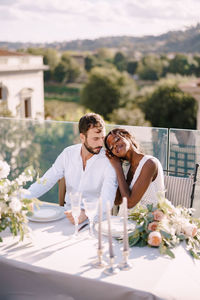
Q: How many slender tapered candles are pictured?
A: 3